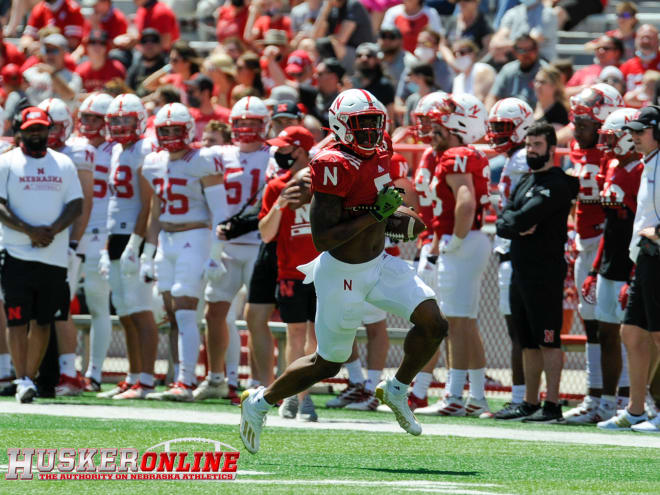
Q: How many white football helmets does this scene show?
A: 11